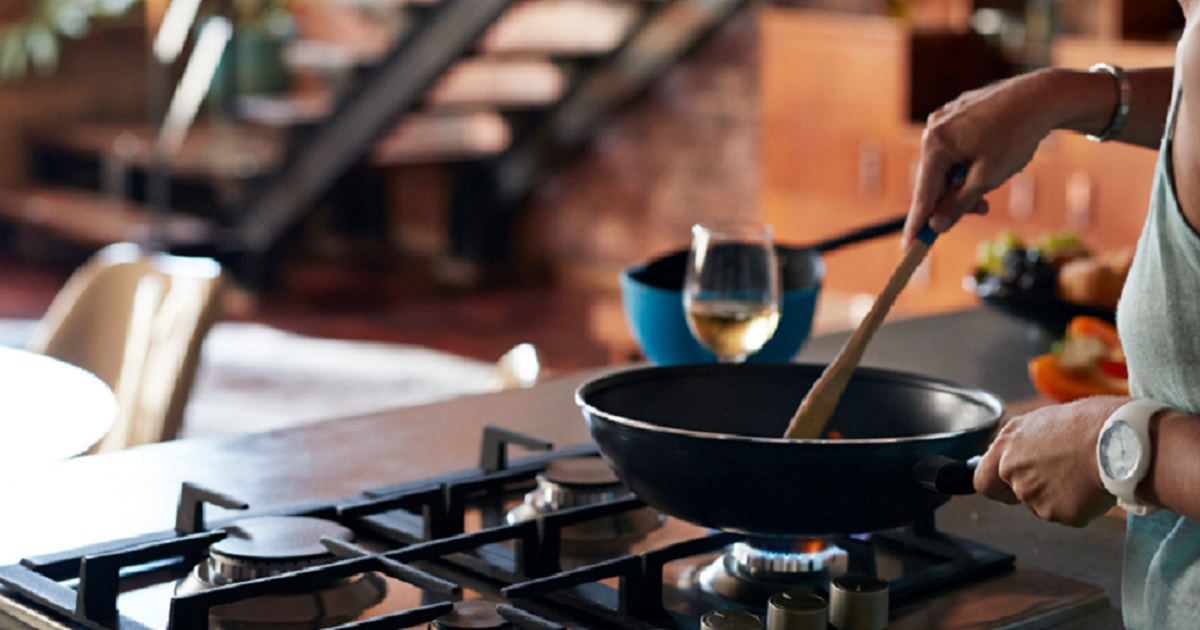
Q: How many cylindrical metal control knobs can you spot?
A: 3